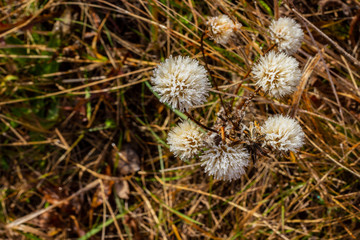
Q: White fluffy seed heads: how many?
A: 7